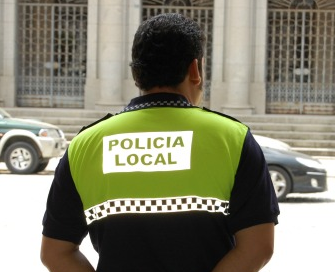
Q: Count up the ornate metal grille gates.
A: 3